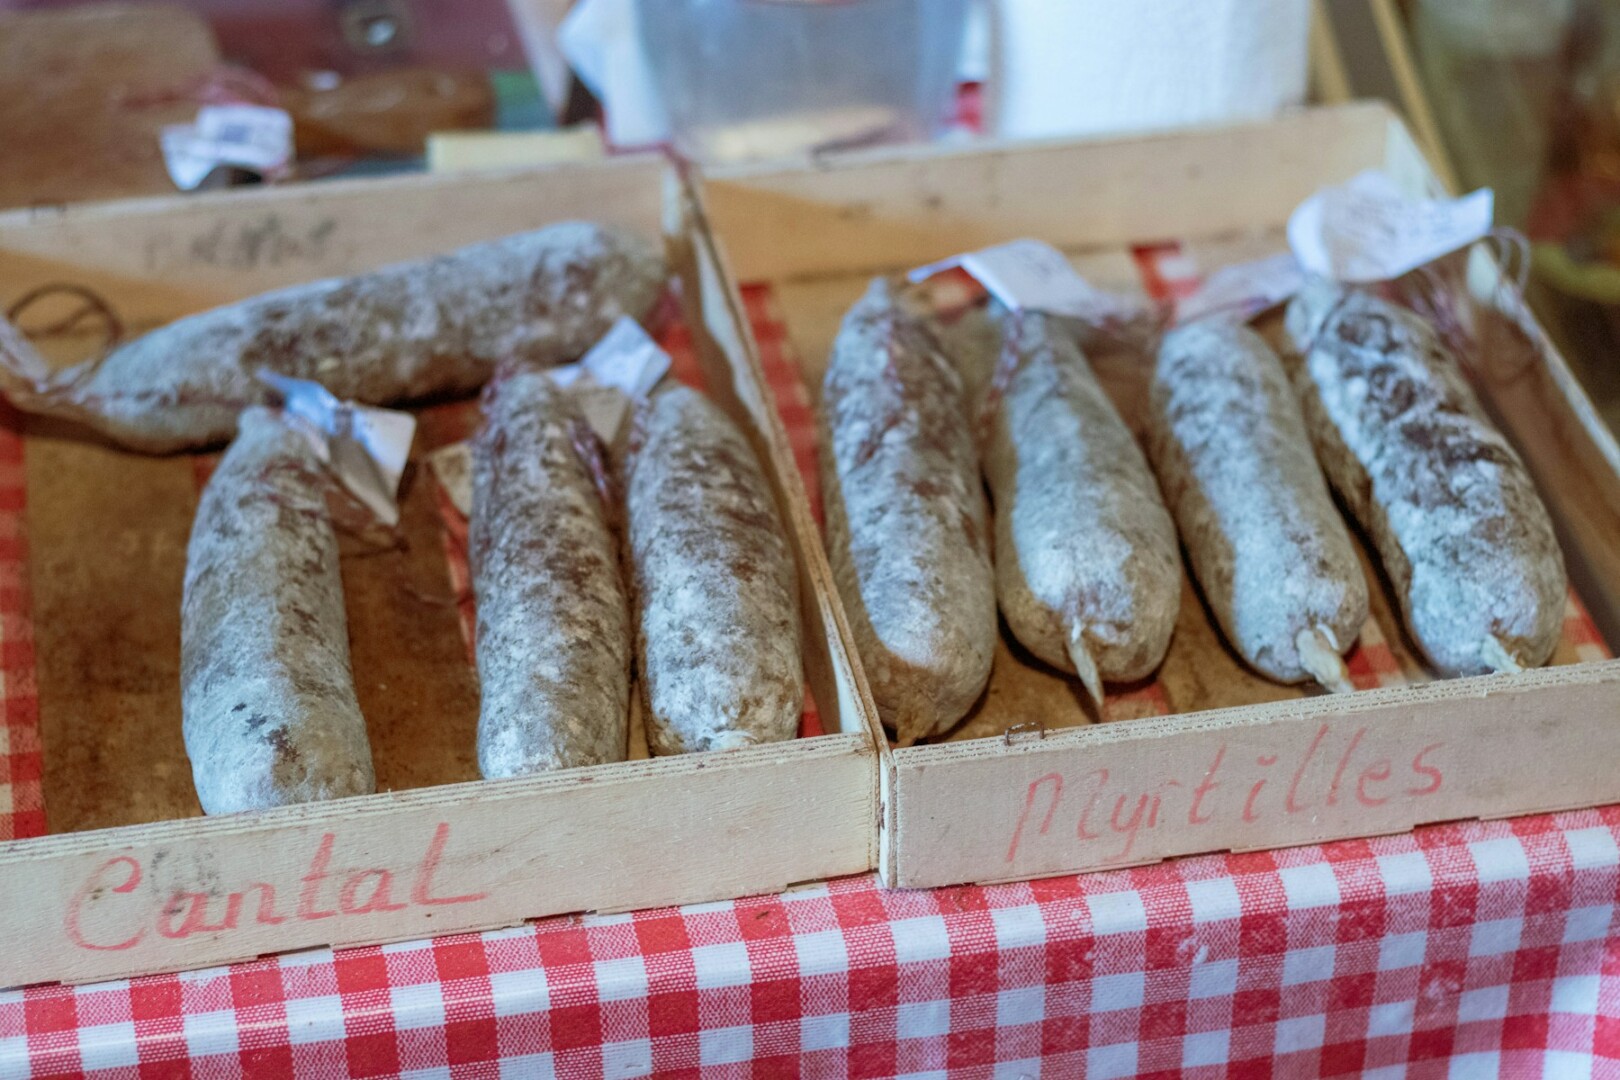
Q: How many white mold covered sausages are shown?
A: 8